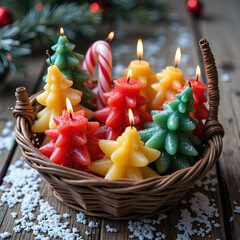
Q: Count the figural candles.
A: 10